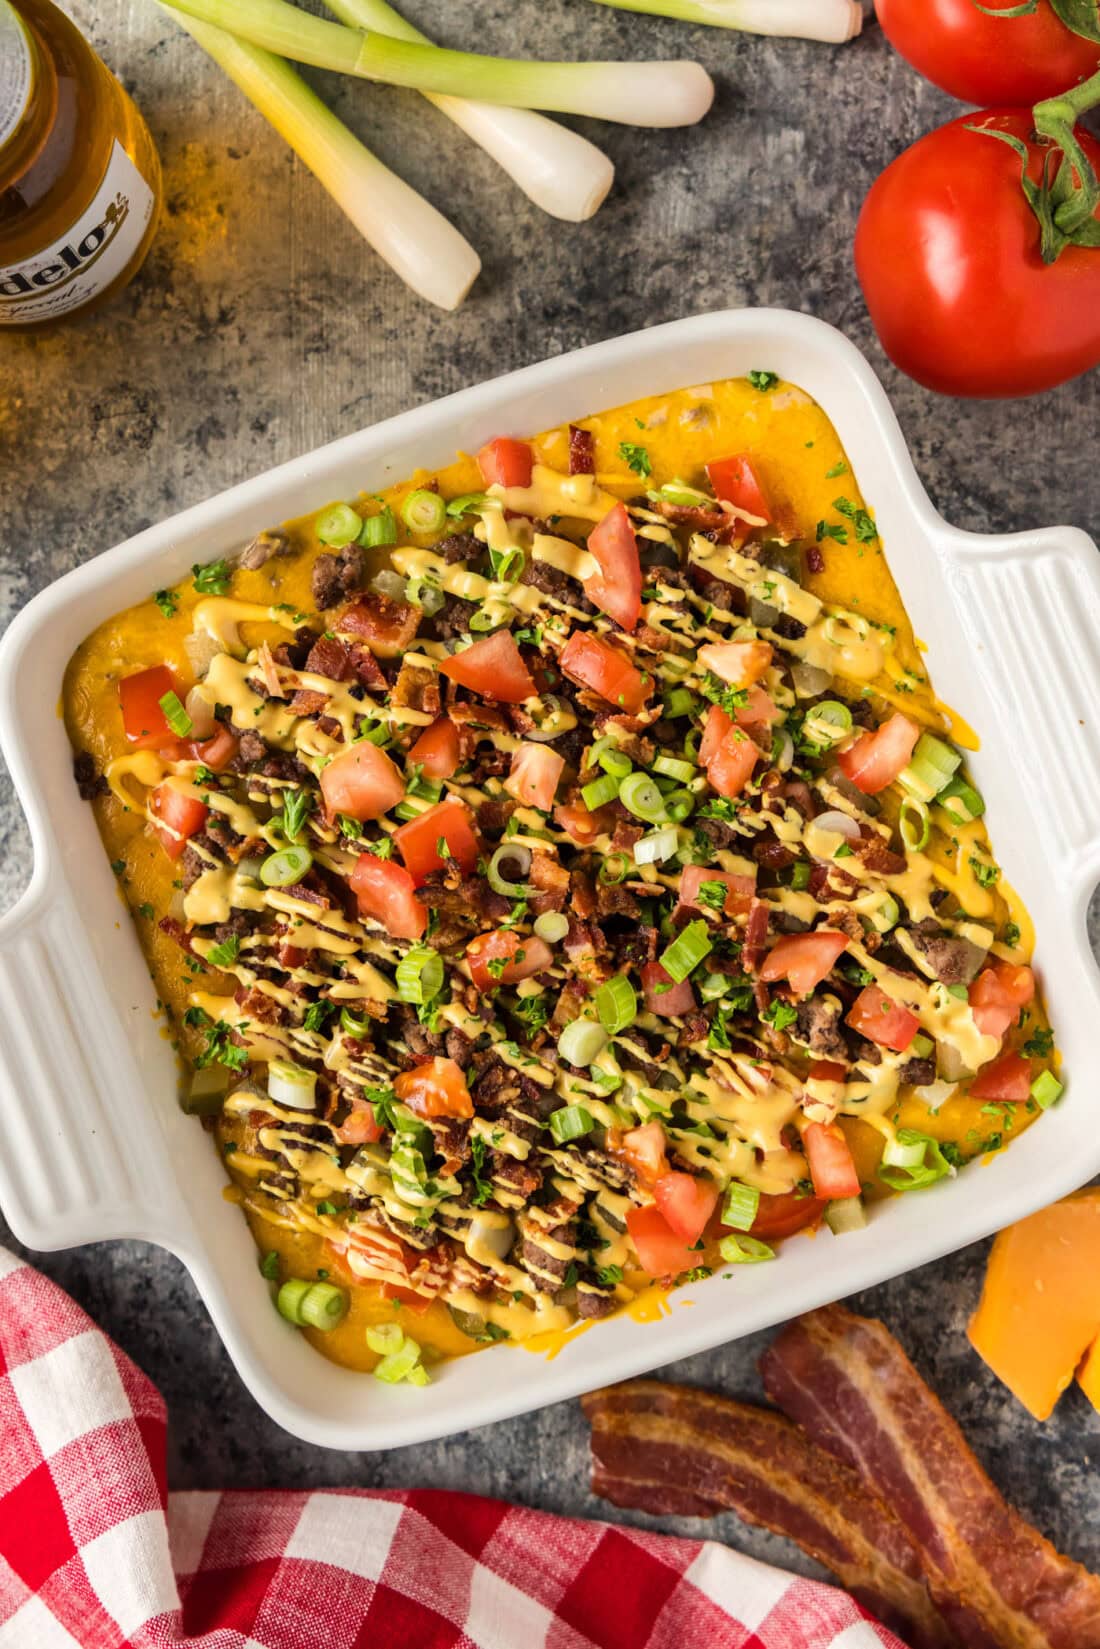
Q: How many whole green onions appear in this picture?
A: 4